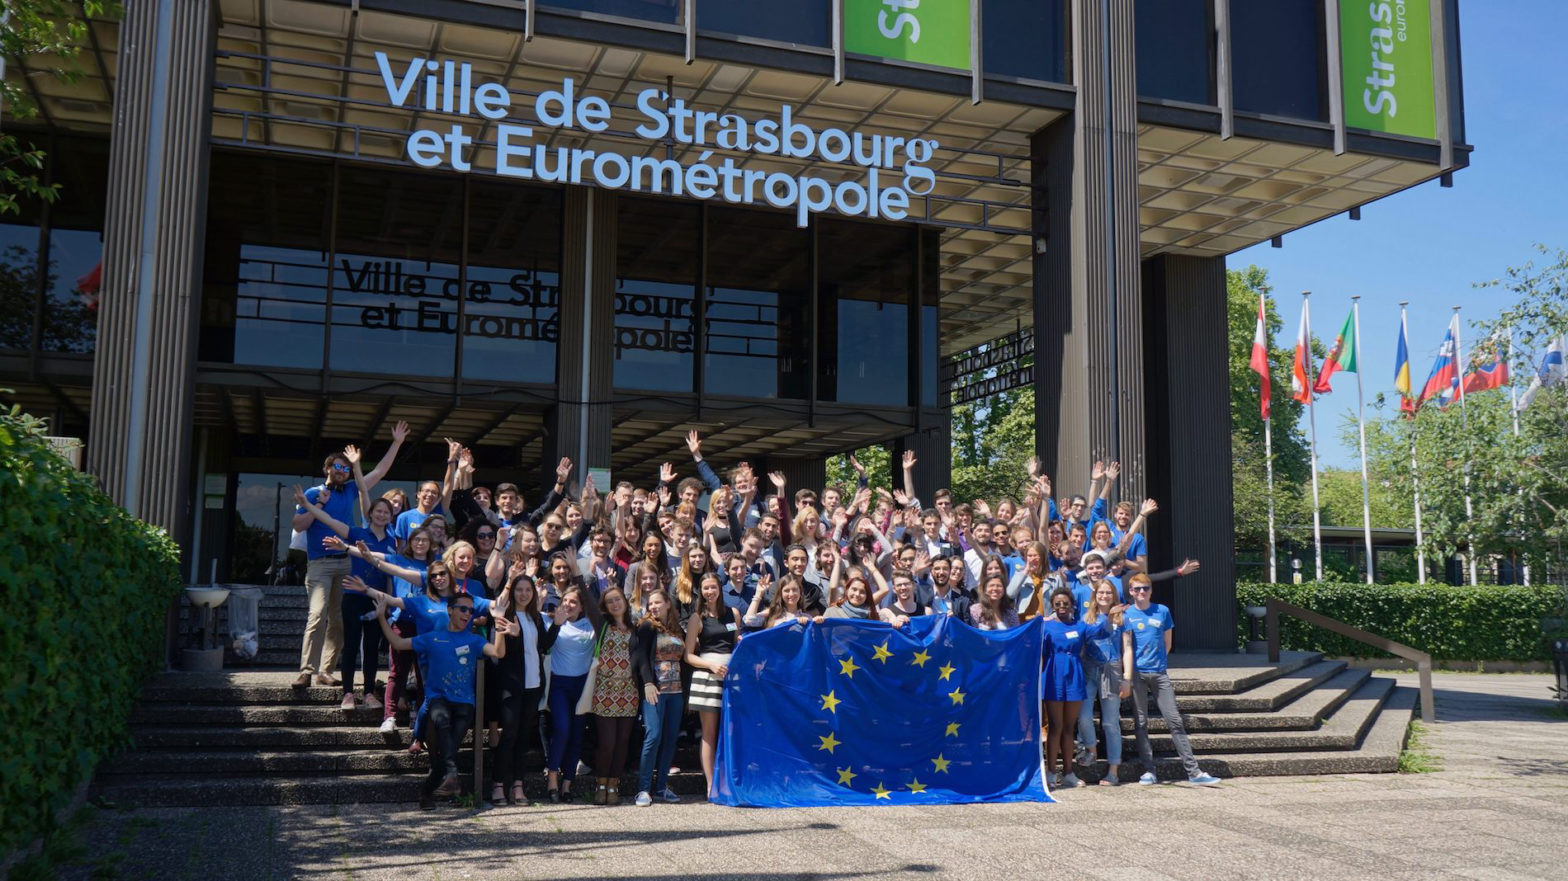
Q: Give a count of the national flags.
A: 7